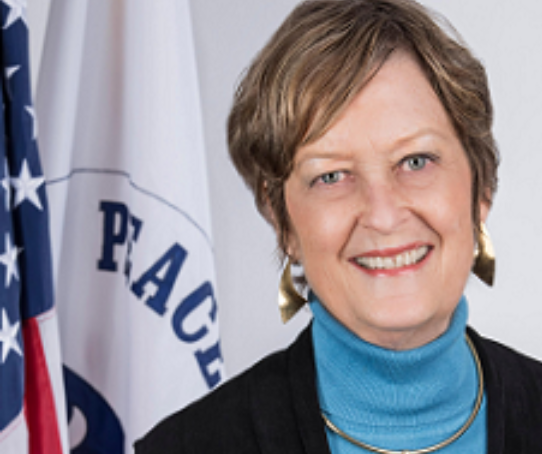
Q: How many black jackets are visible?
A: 1